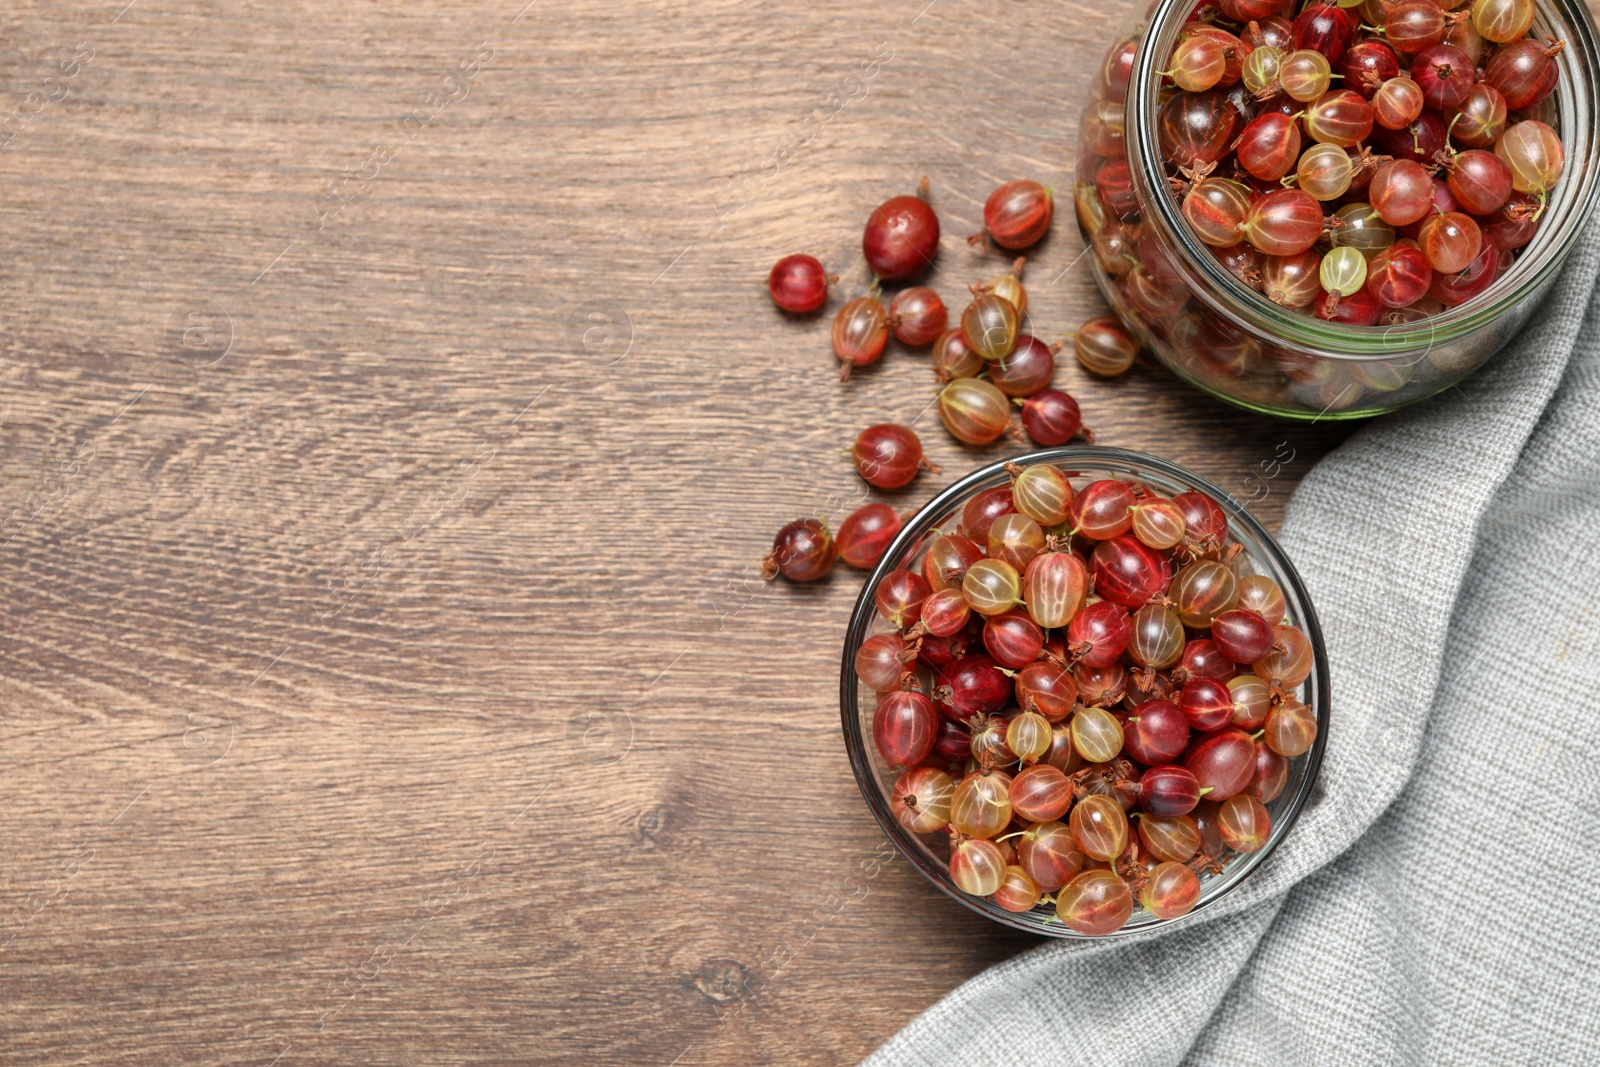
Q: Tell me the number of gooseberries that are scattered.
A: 15